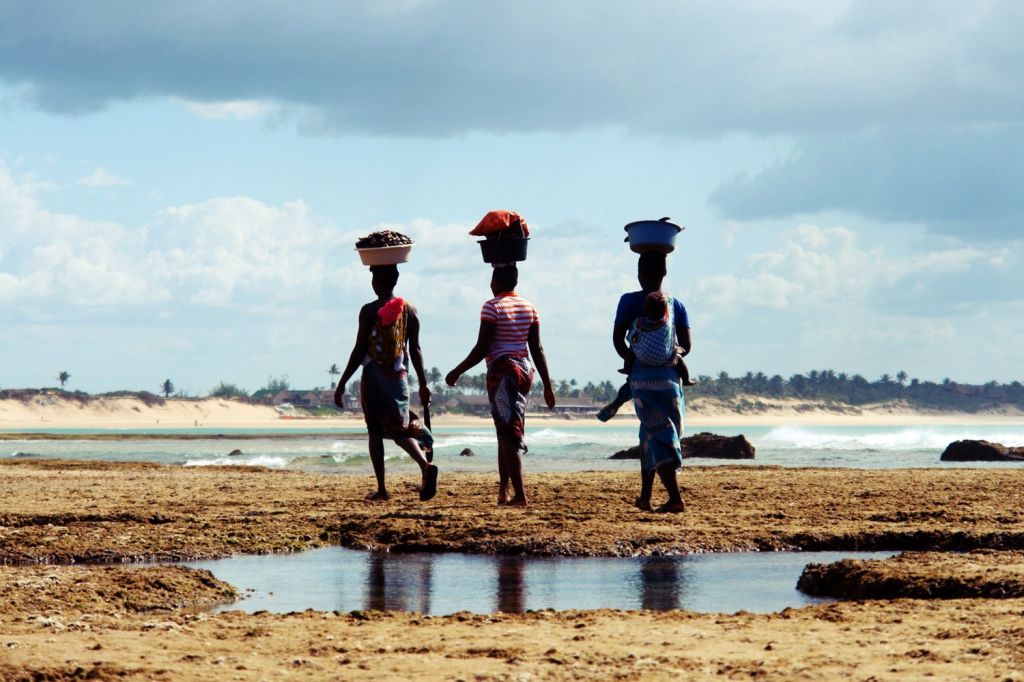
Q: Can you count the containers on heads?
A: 3